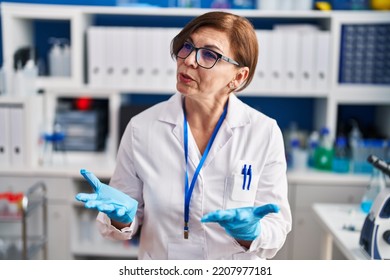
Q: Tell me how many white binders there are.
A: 13